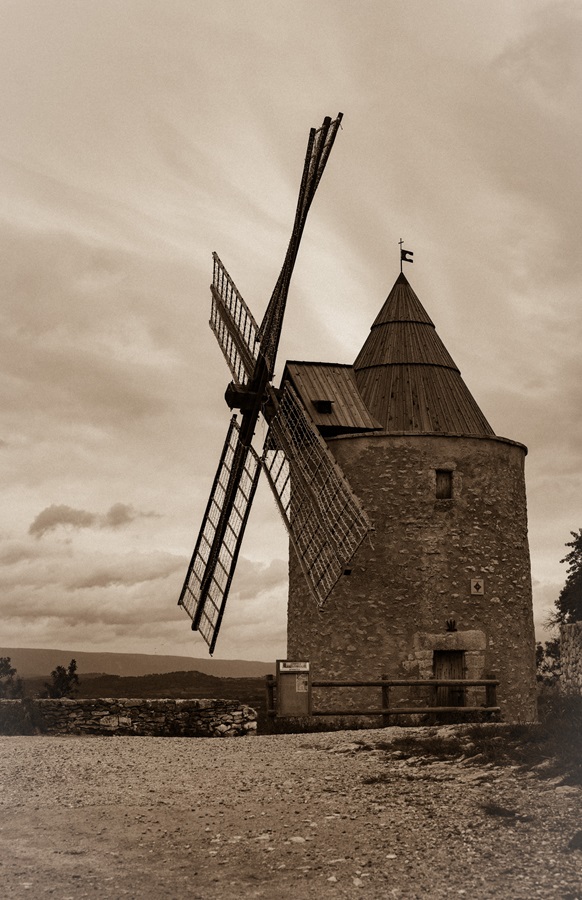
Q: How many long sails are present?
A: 4